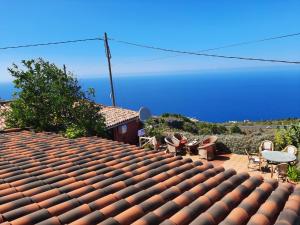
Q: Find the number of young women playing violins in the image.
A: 0